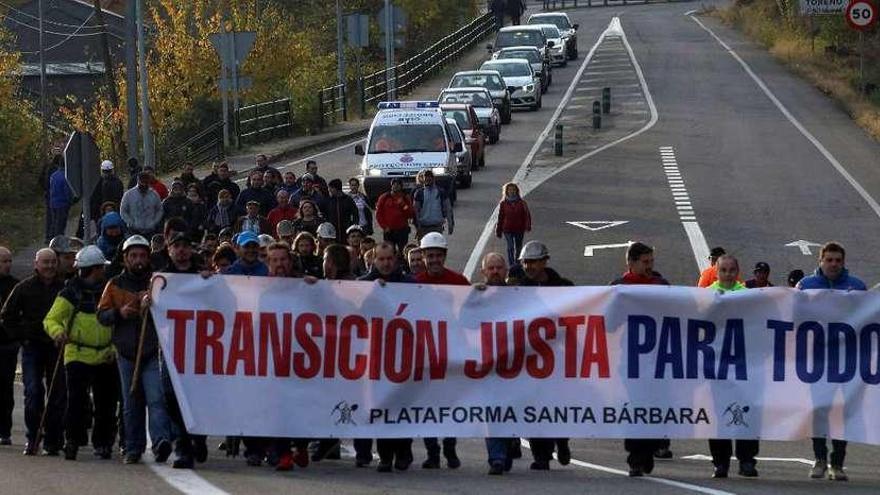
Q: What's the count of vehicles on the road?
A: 10